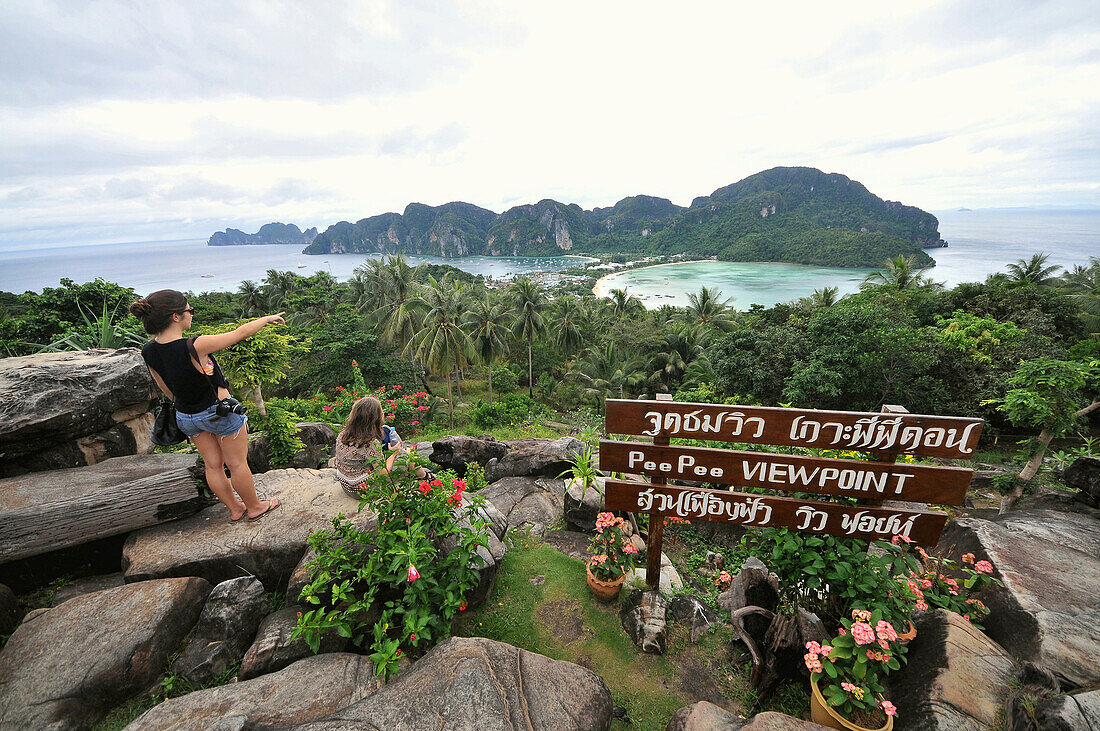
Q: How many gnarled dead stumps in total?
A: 1